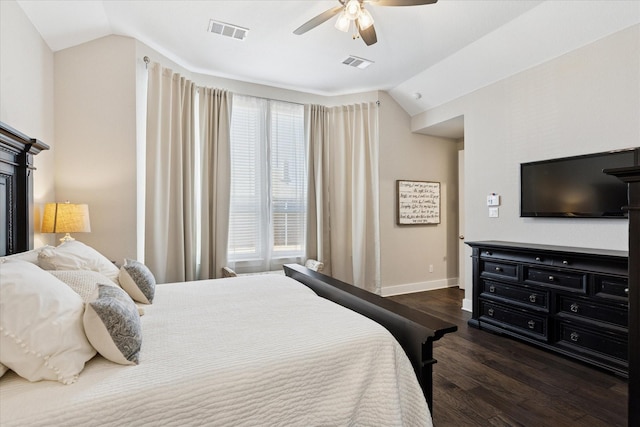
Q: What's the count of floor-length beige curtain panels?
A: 4